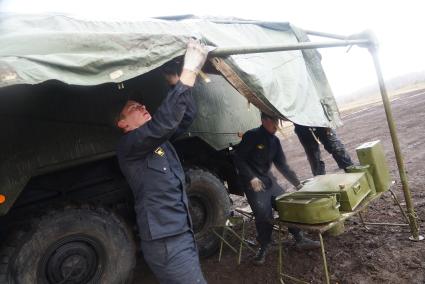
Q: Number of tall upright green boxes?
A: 1